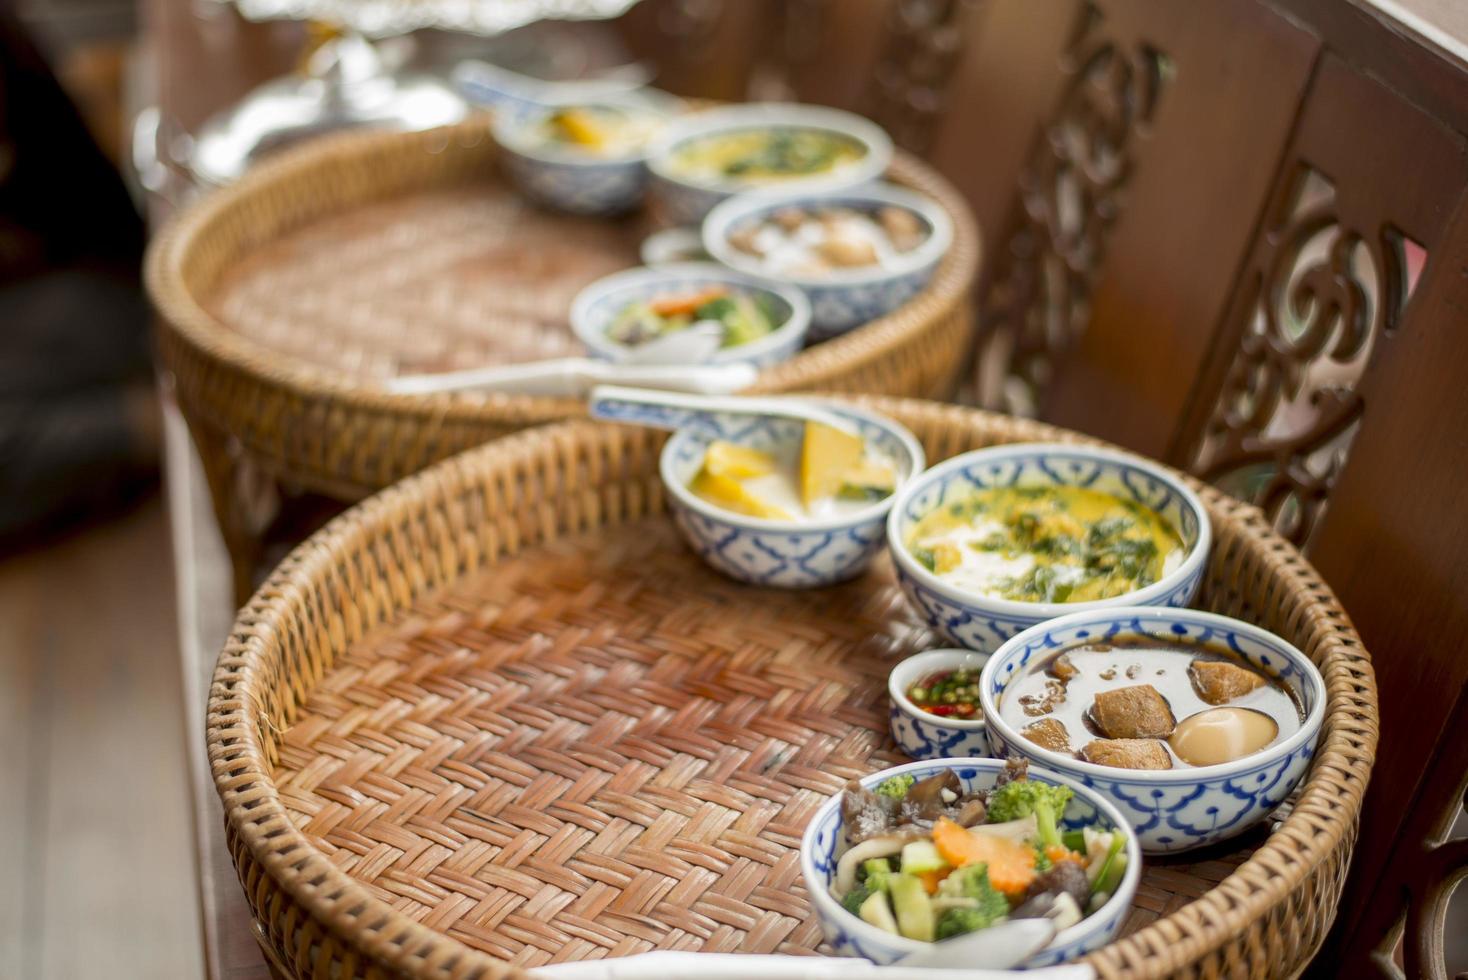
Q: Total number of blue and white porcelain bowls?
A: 10